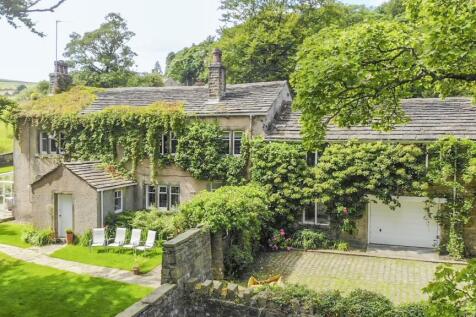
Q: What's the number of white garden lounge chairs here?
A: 4